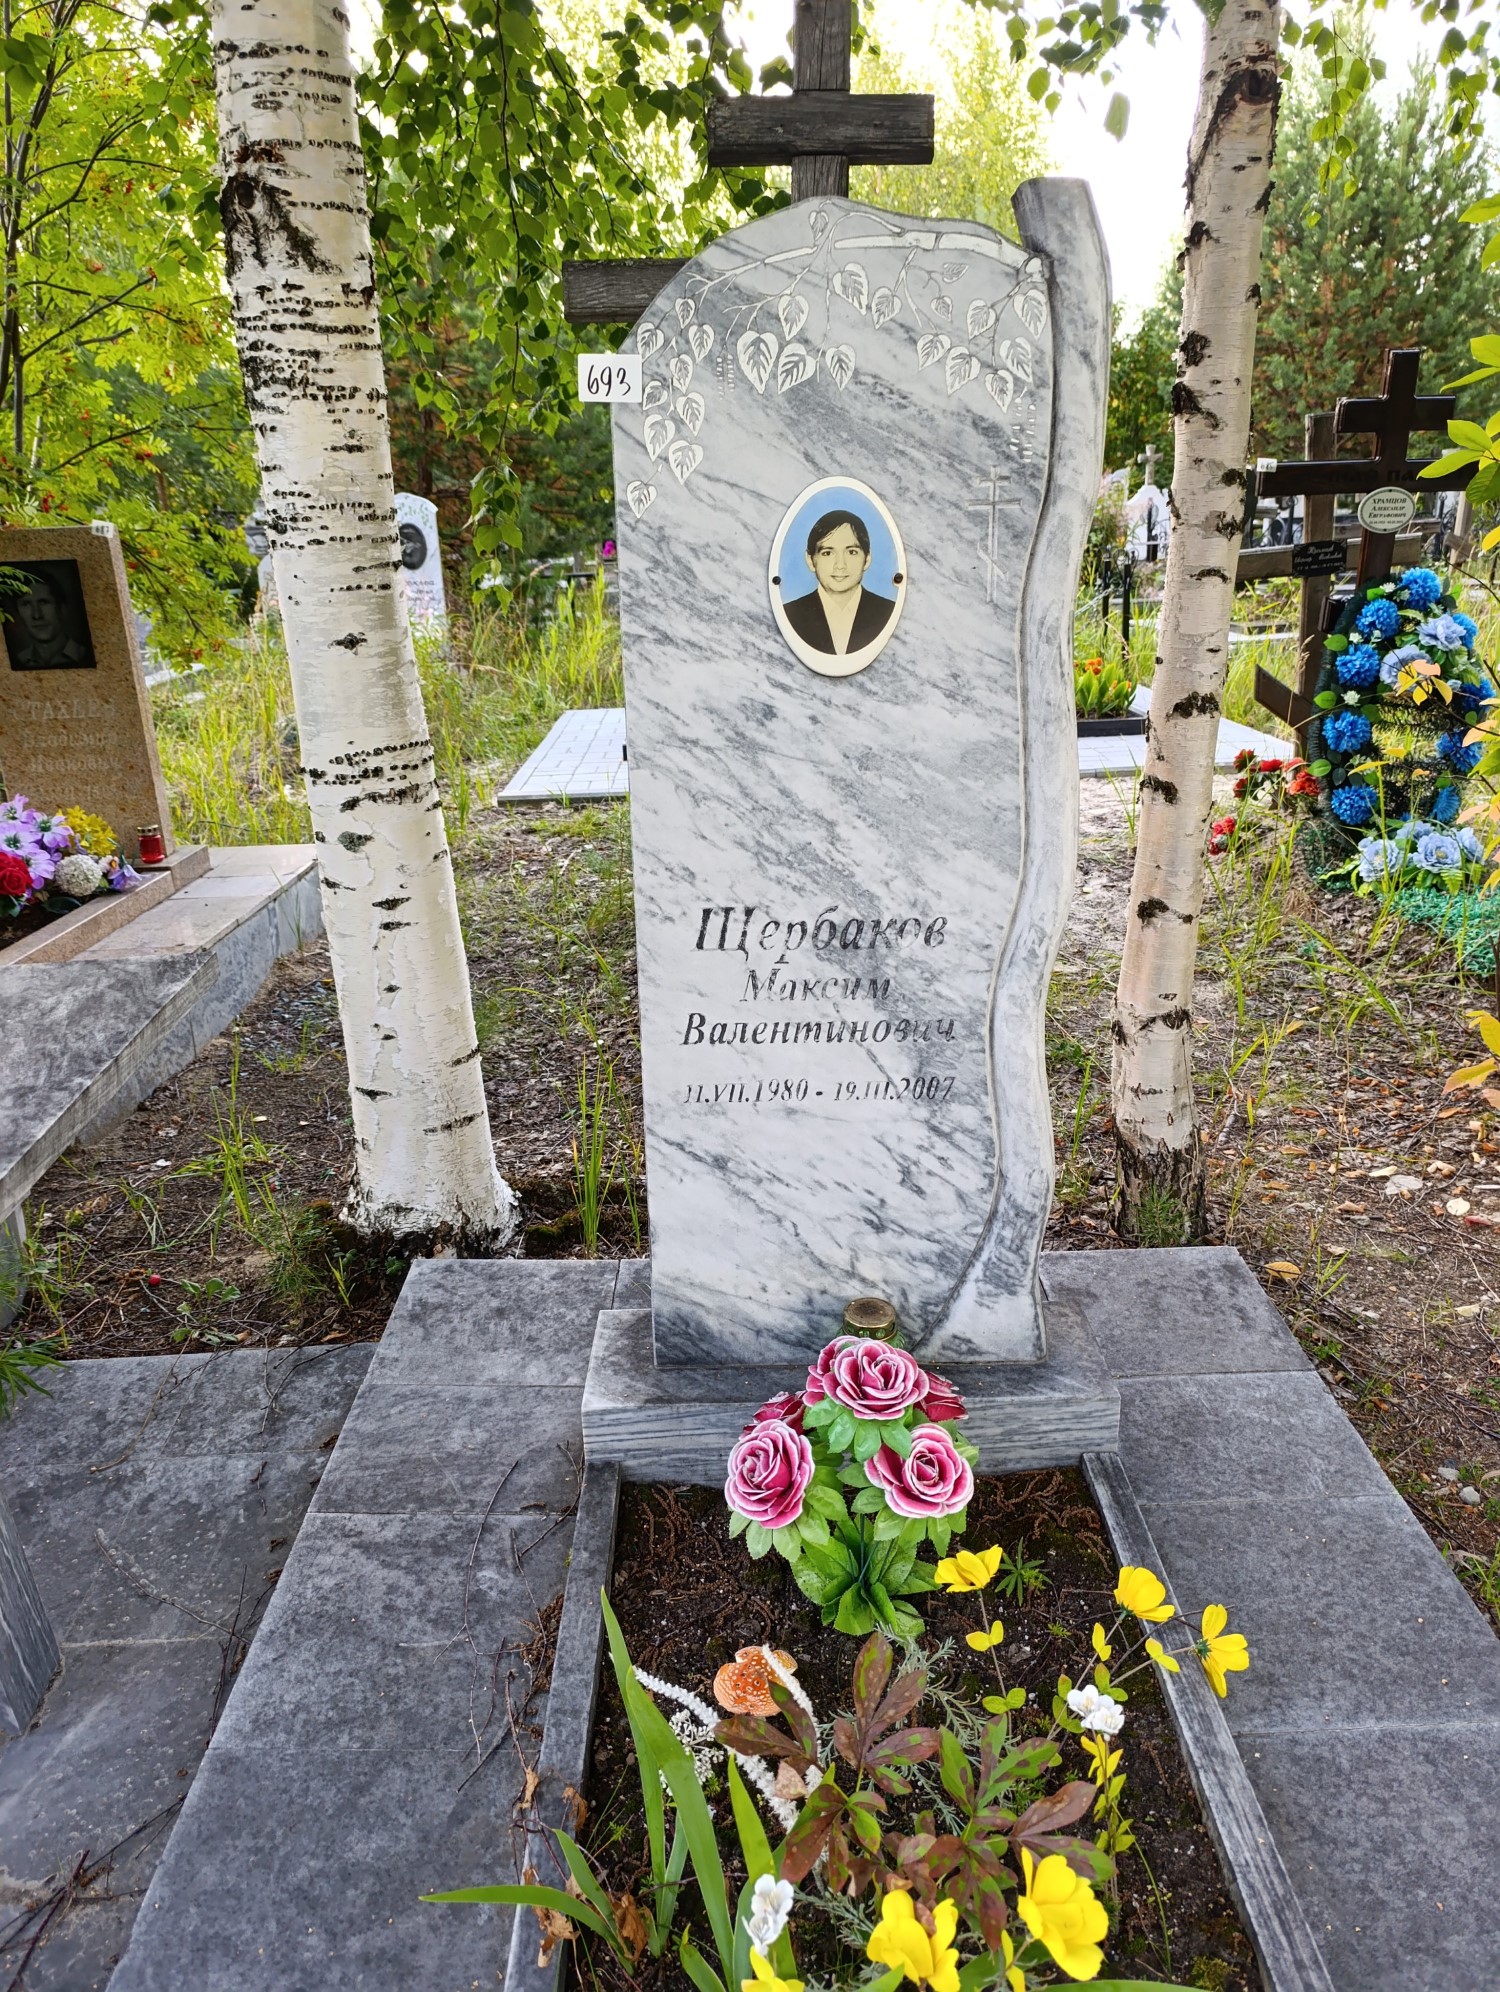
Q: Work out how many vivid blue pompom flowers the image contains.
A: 9